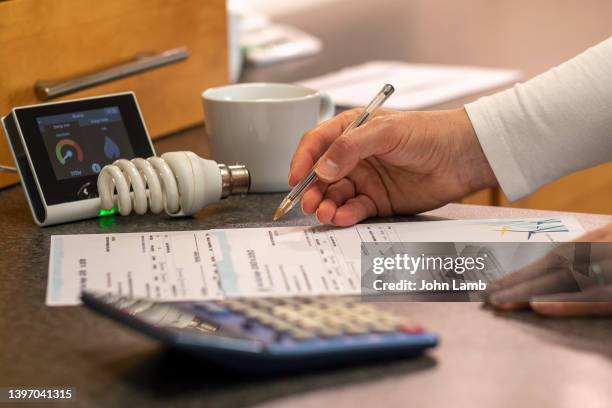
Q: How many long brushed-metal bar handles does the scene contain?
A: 1